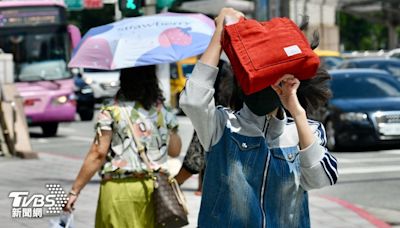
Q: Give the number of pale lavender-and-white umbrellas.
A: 1